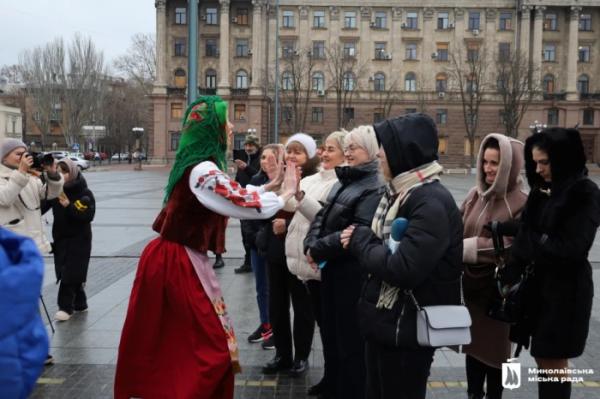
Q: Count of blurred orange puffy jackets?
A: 0